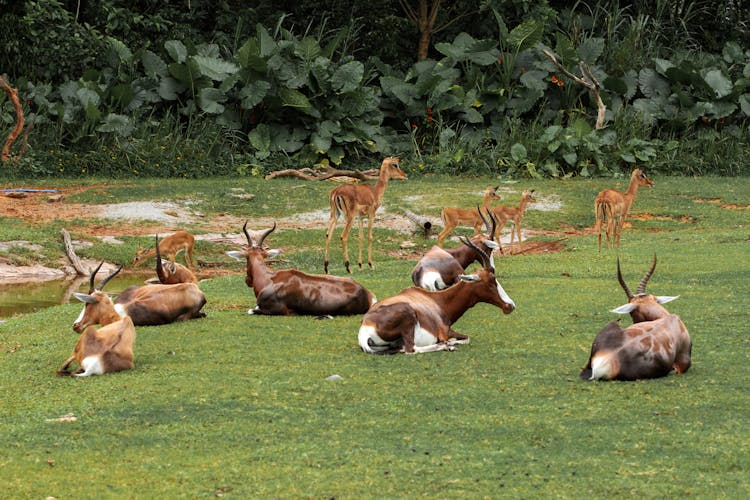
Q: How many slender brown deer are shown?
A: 5